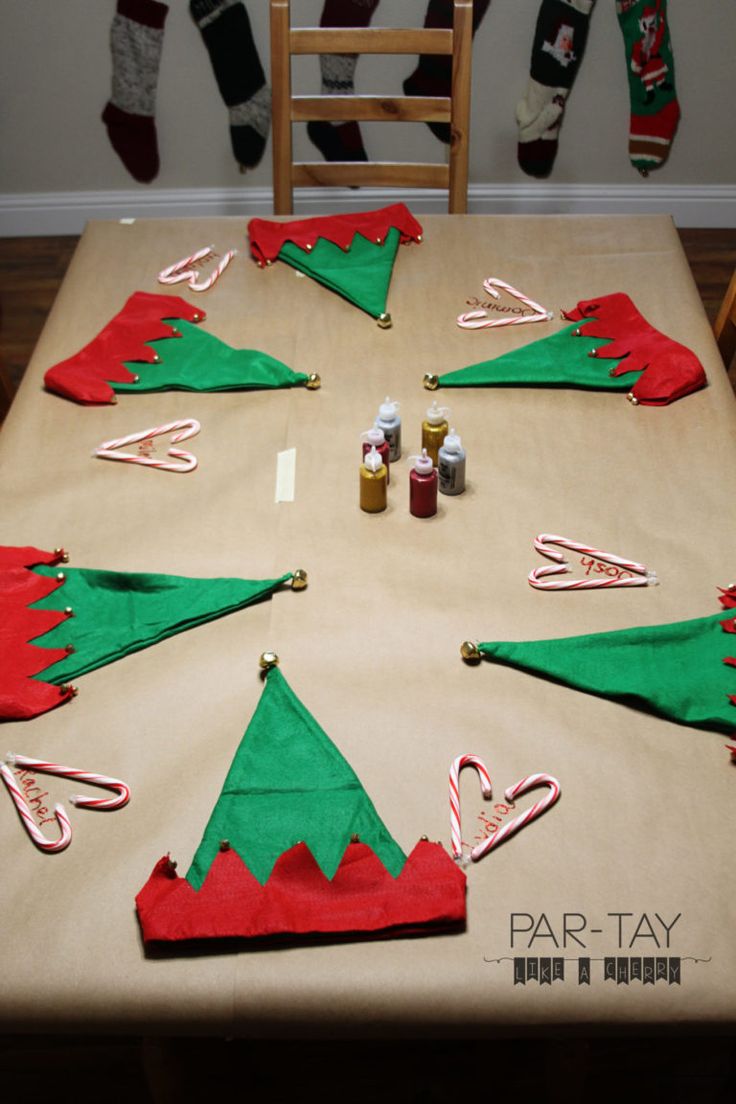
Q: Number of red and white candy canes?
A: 12